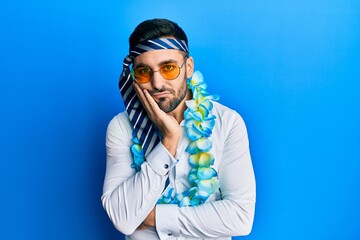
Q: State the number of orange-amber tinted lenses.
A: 2